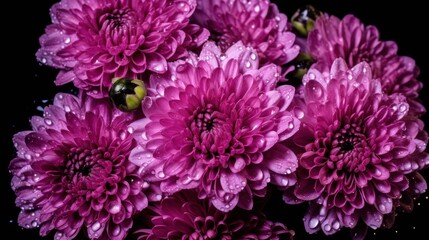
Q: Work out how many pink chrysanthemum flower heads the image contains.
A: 7